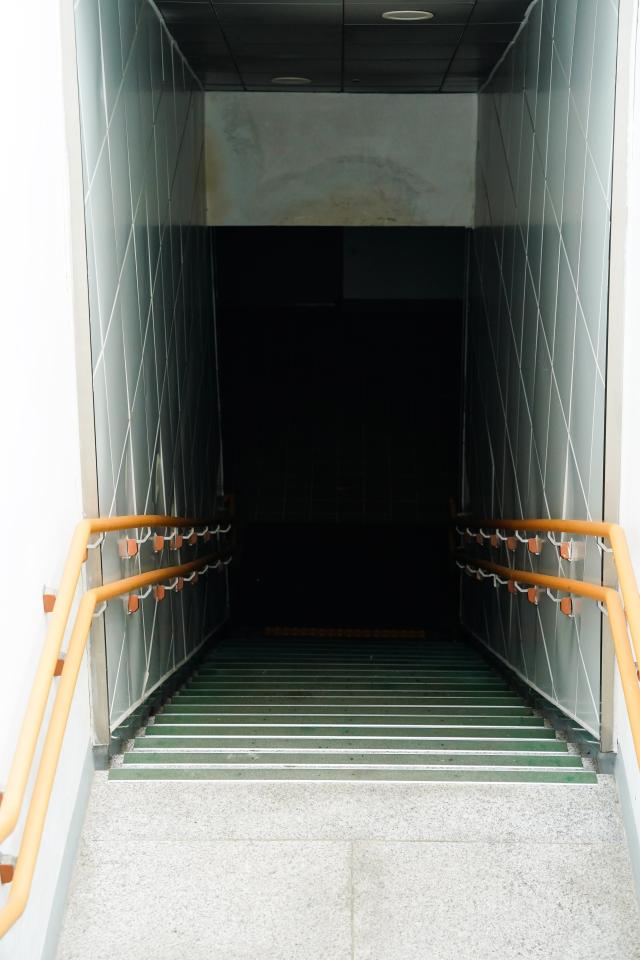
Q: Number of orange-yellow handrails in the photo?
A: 4